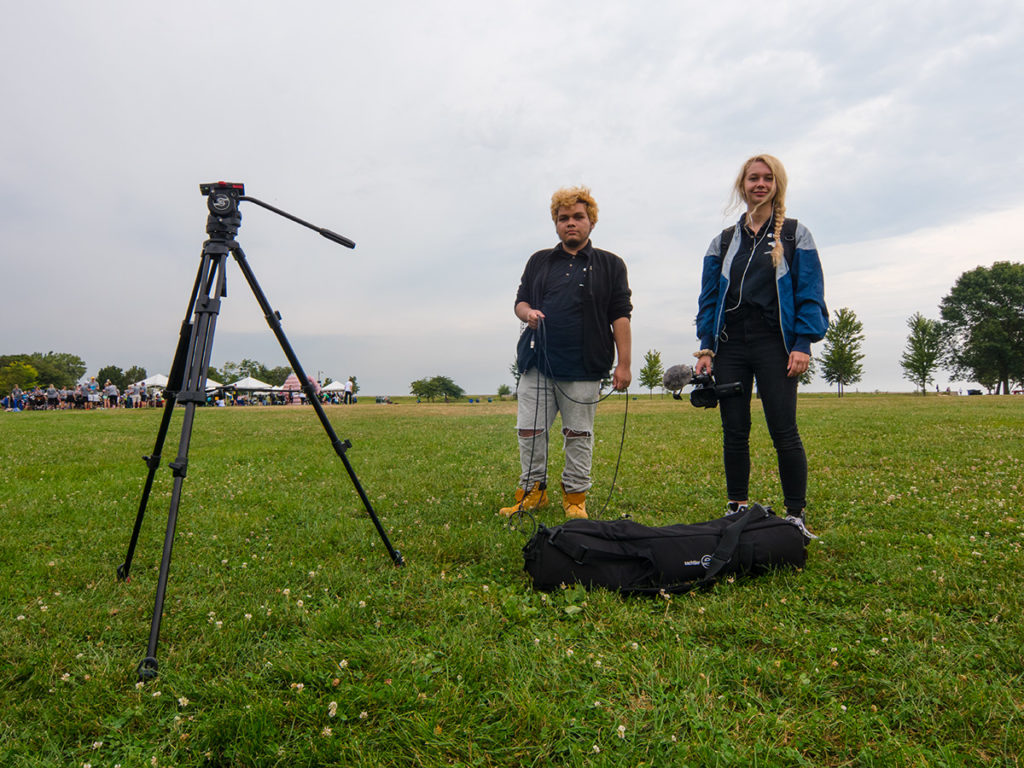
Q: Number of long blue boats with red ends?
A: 0